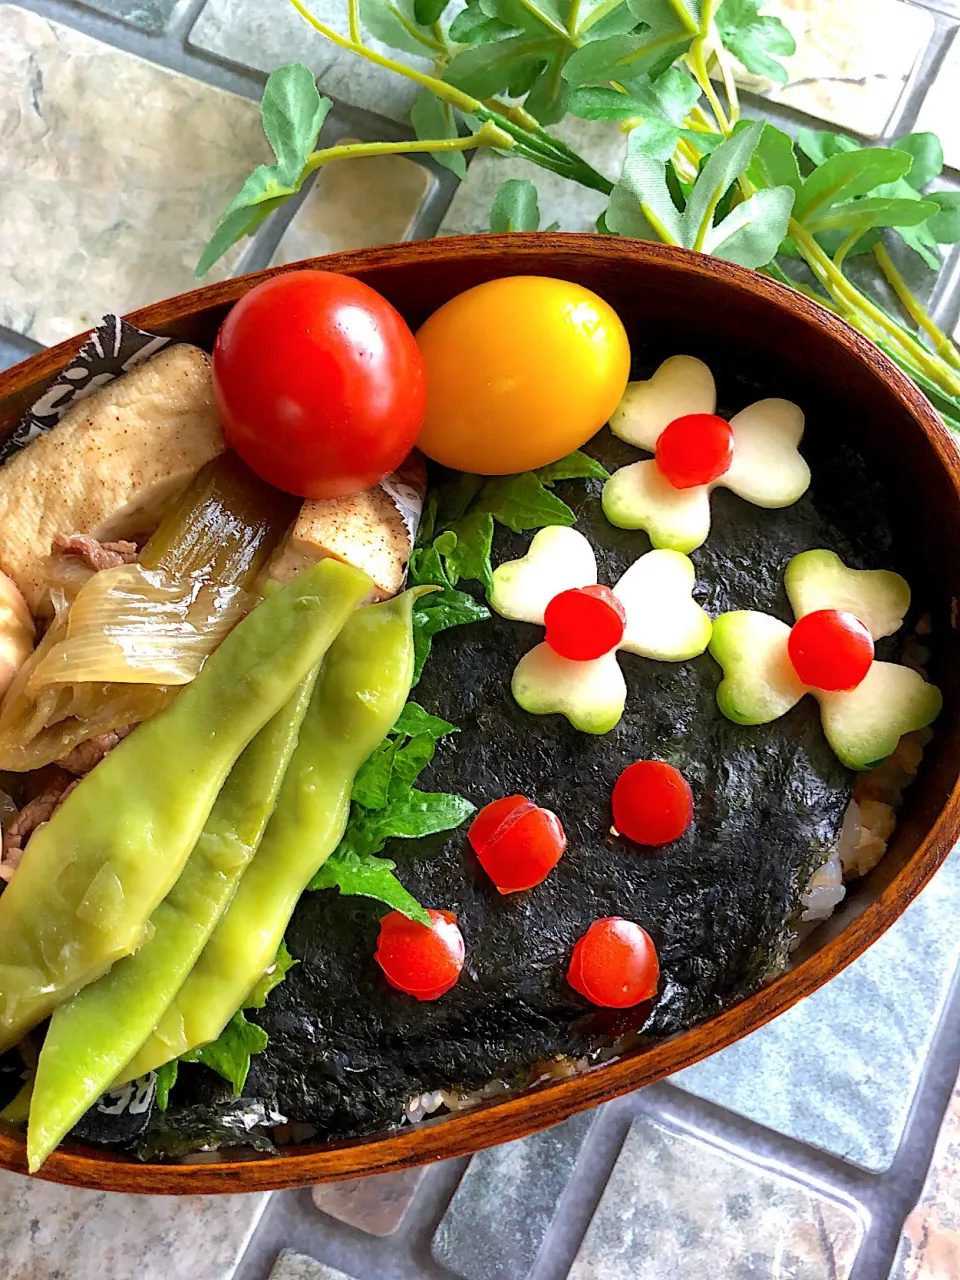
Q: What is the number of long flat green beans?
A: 3